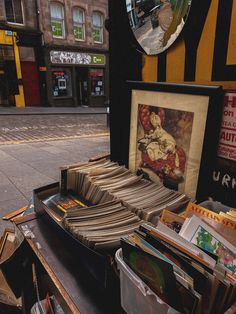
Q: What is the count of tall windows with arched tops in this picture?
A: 3